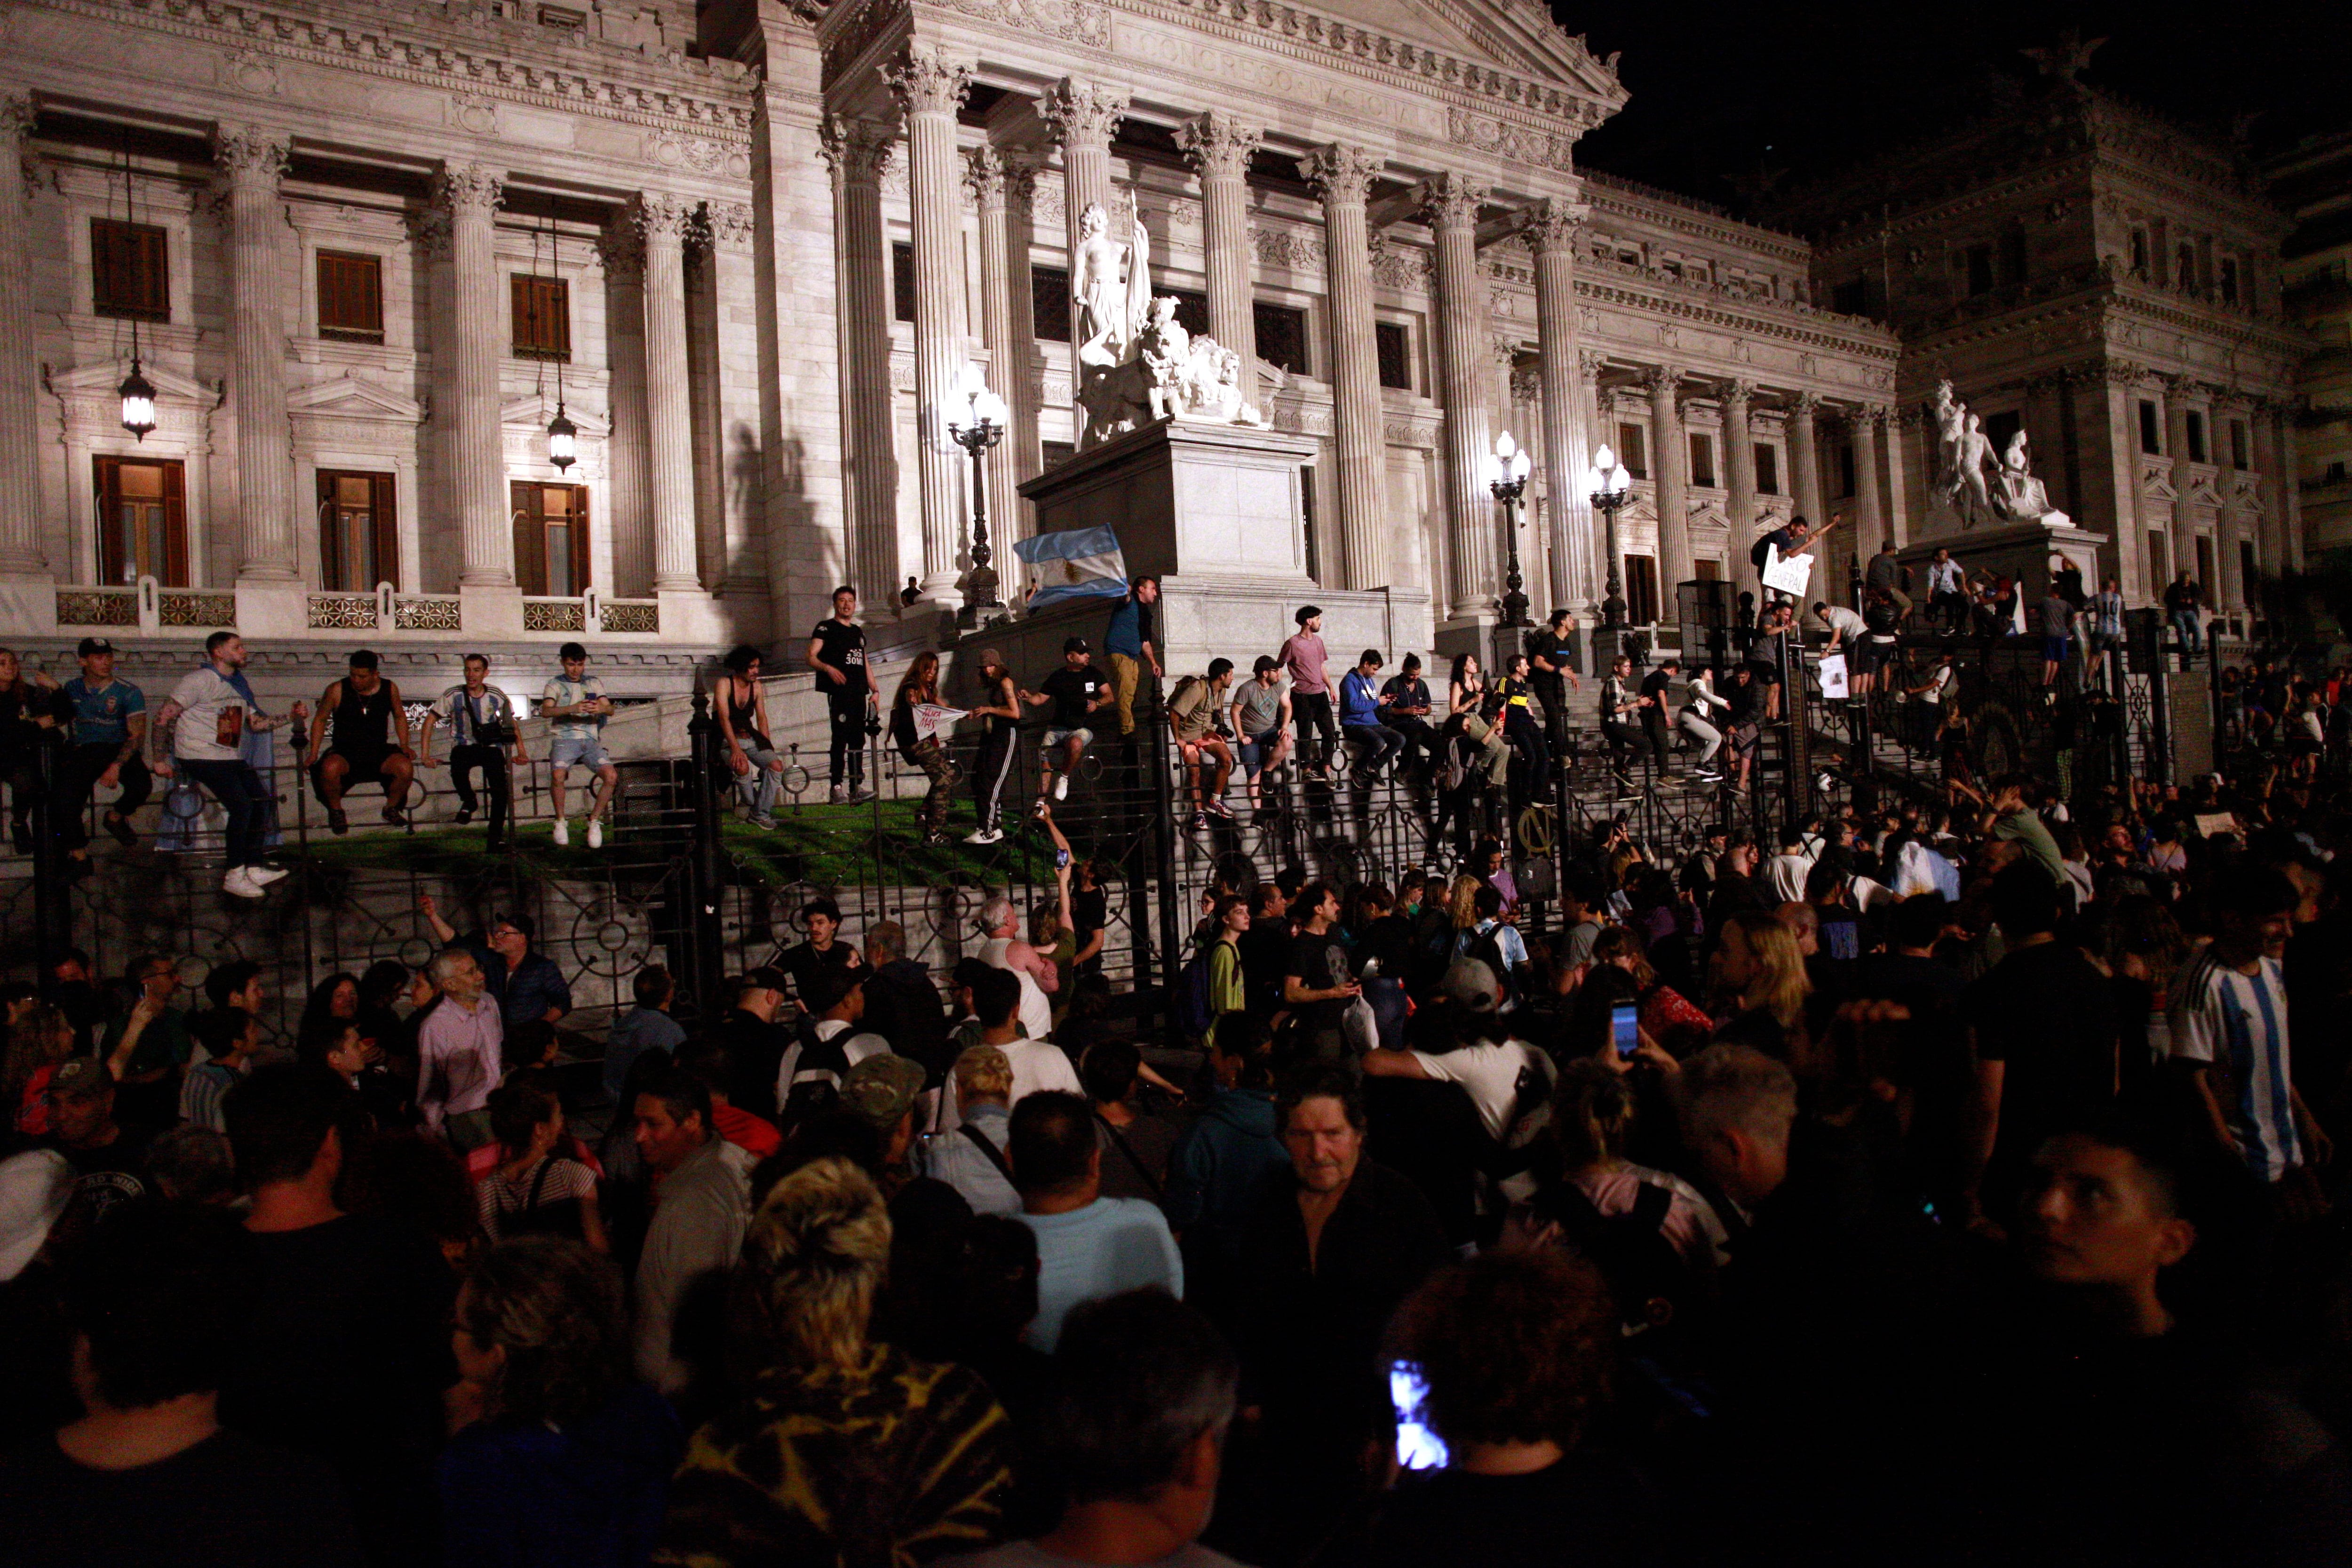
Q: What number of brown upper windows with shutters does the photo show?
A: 3